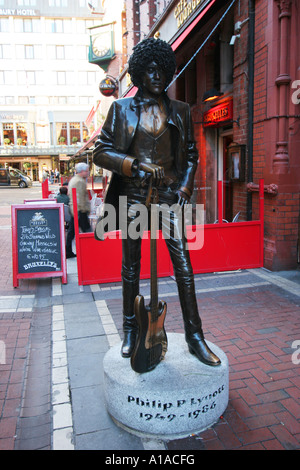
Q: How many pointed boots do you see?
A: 2